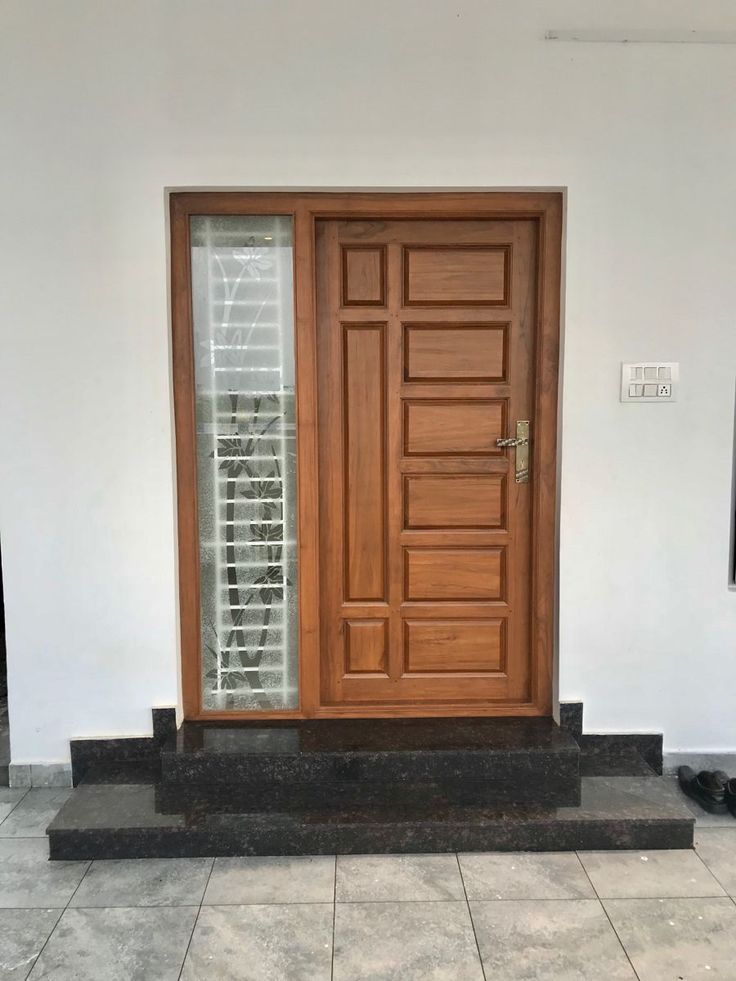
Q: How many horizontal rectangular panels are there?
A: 6